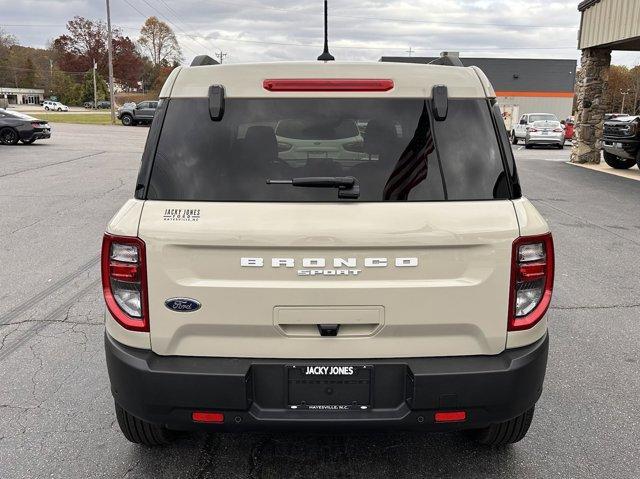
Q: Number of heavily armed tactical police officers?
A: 0